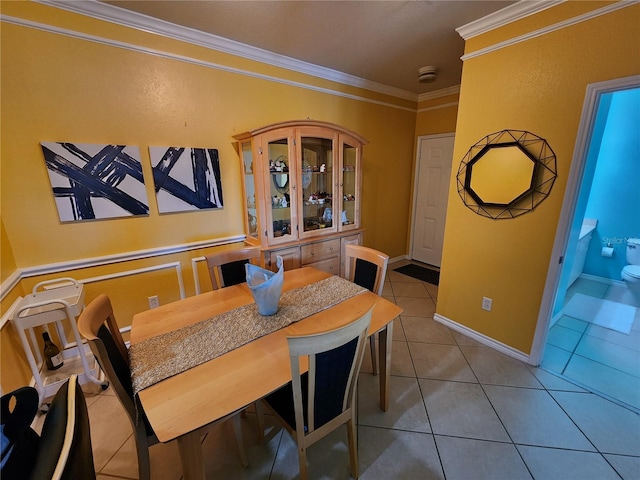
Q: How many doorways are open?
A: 1